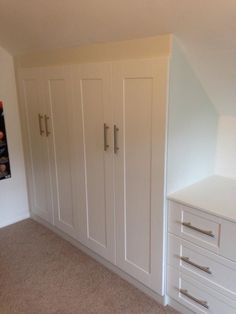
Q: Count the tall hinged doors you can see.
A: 4